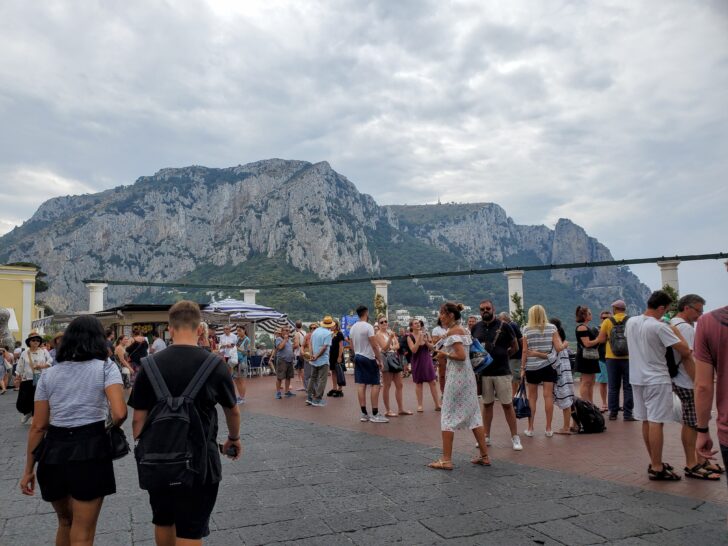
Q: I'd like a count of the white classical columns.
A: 5